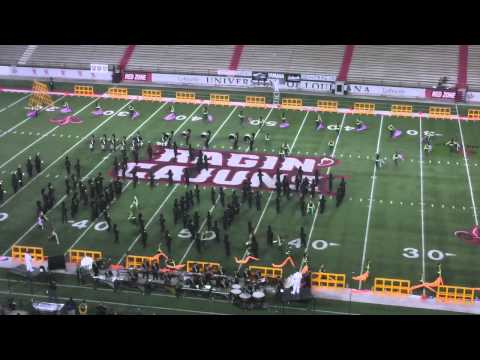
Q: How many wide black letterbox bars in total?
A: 2